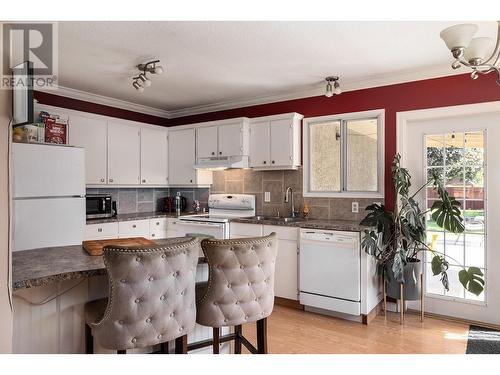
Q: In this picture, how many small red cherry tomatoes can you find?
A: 0